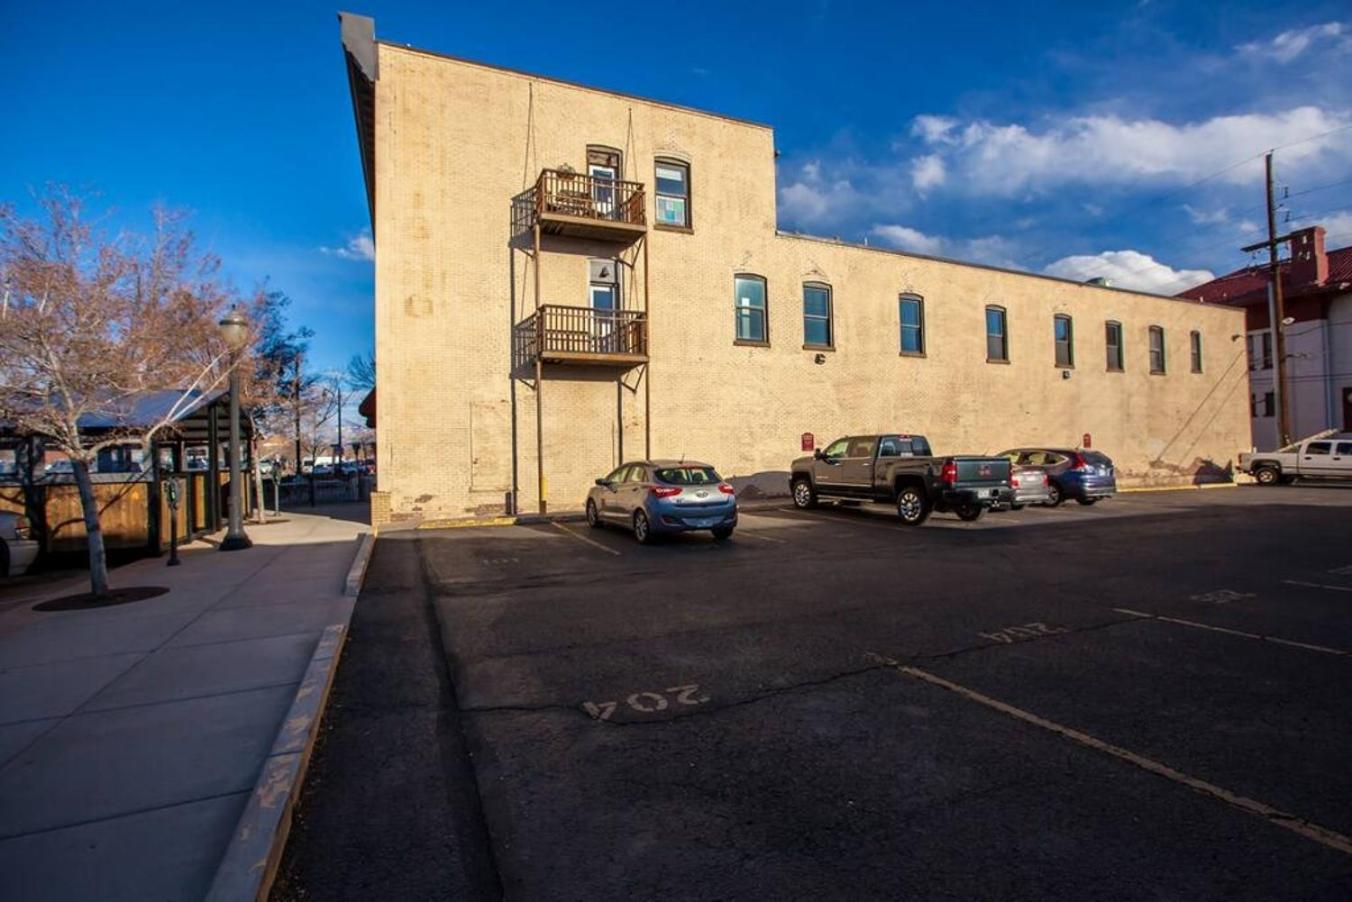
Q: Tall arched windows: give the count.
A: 9